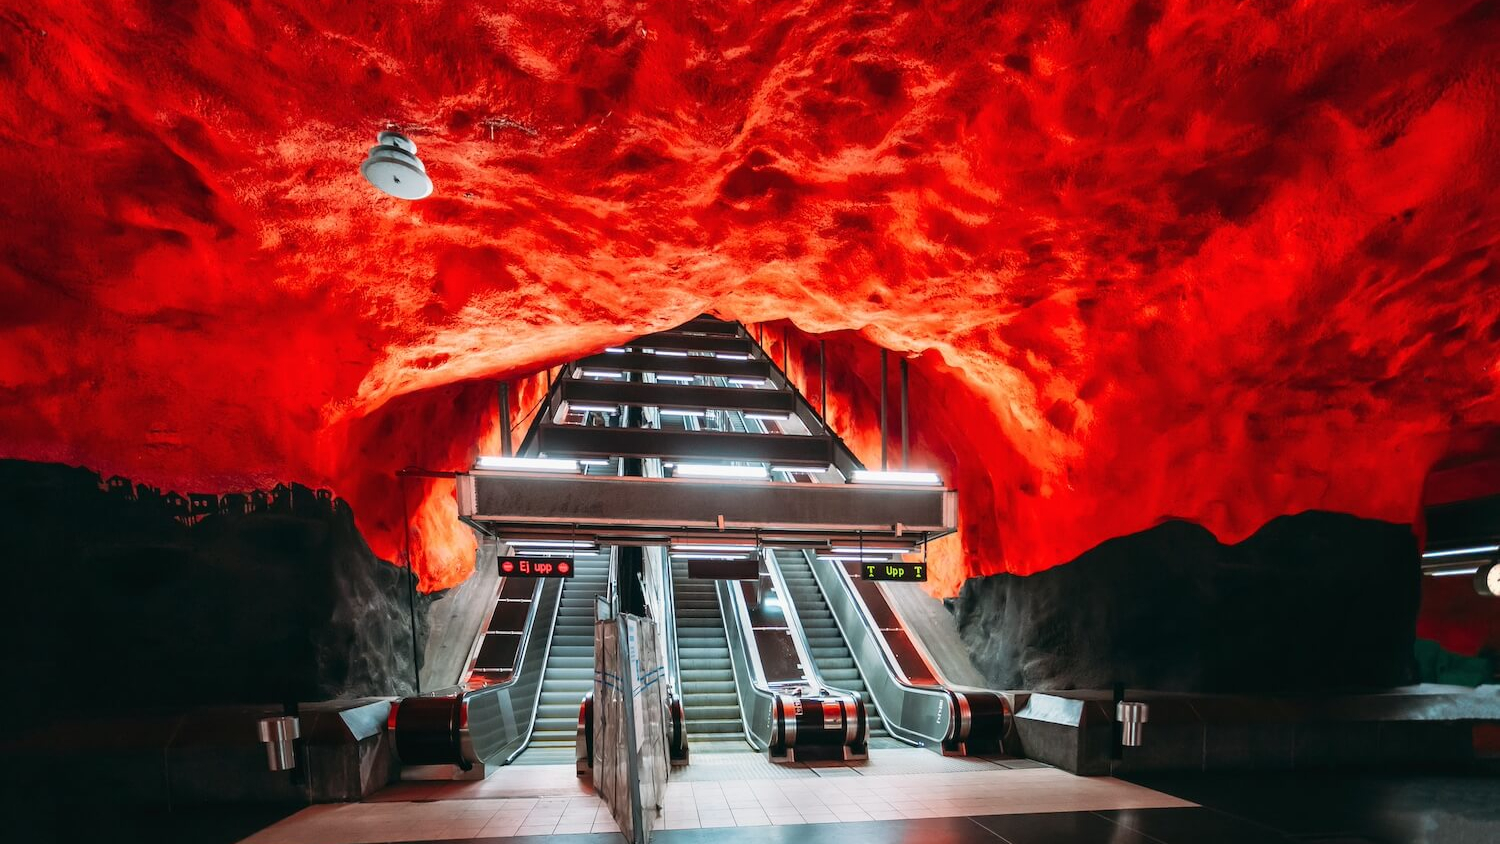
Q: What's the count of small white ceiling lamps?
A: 1